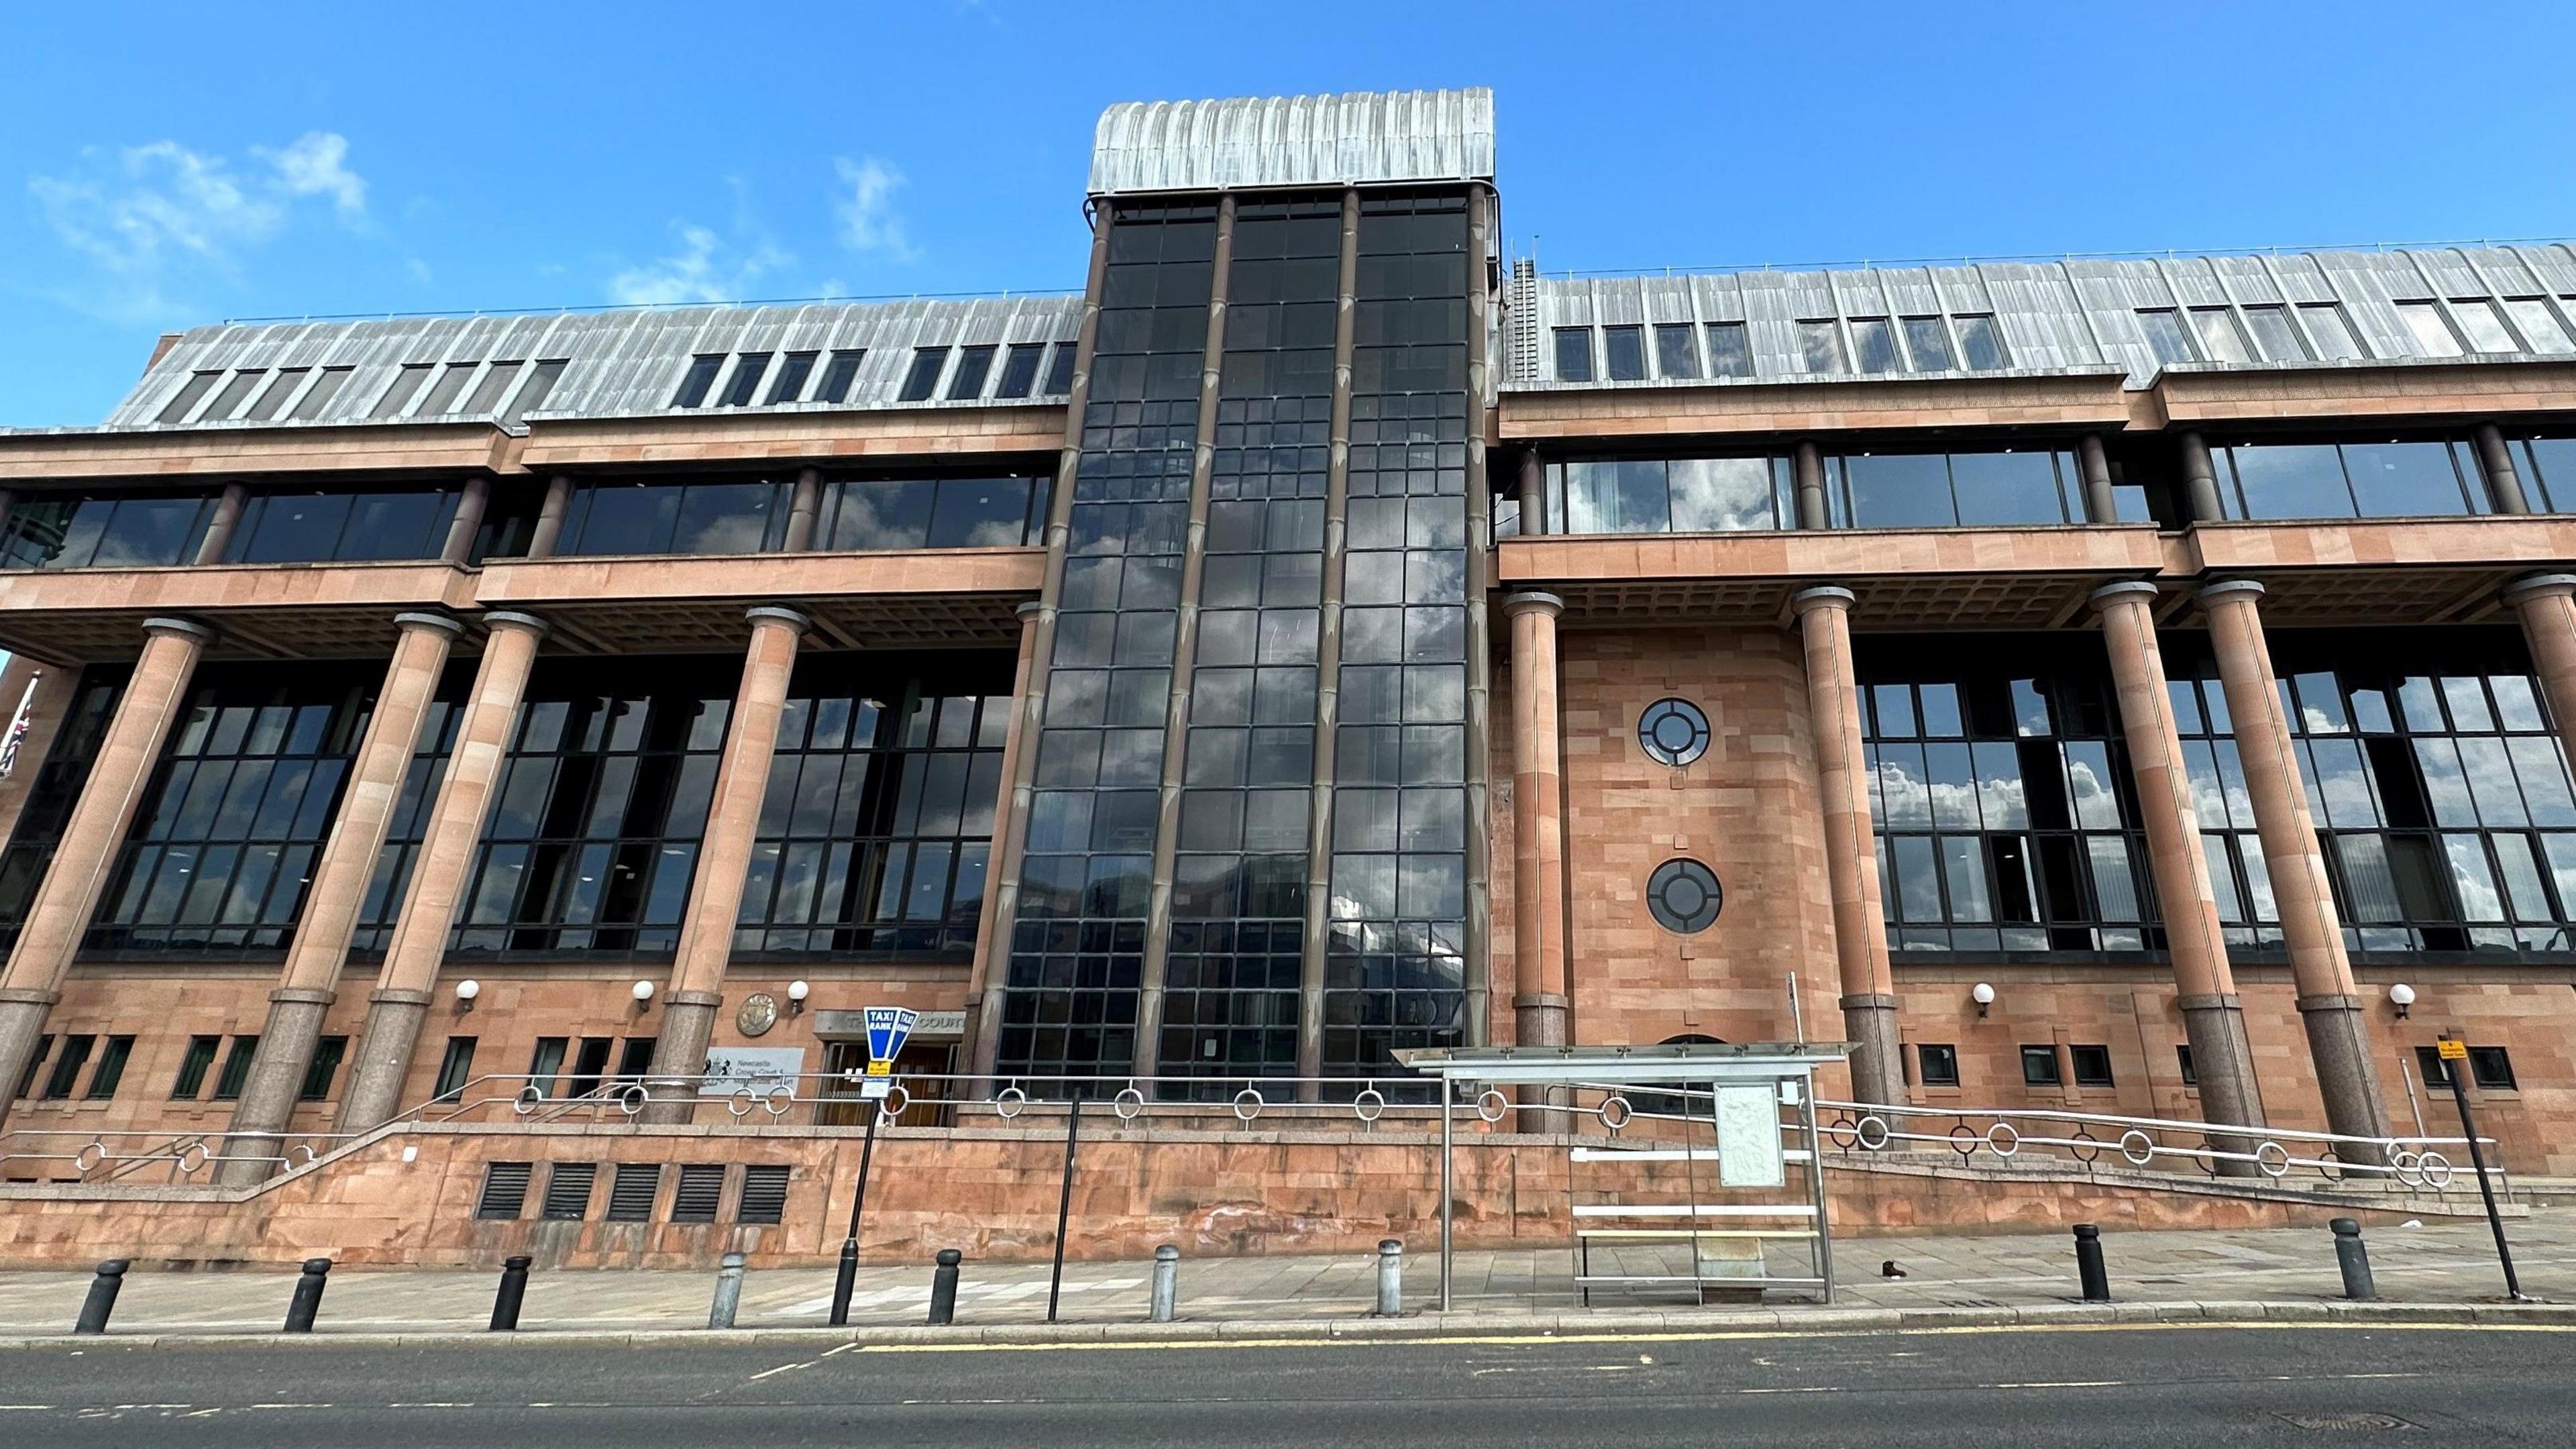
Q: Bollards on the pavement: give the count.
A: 9